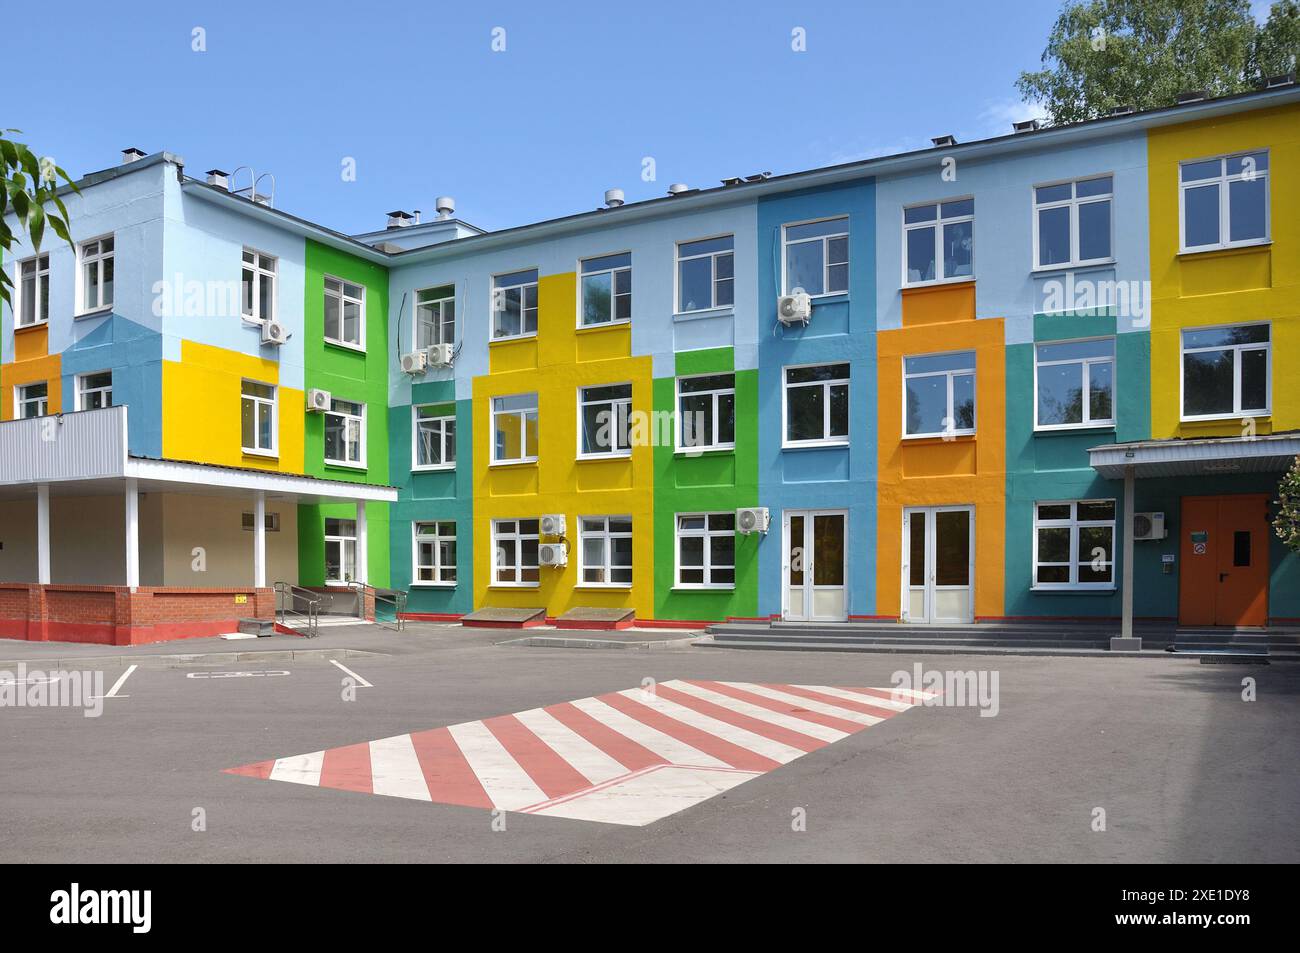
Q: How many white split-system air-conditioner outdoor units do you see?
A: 9